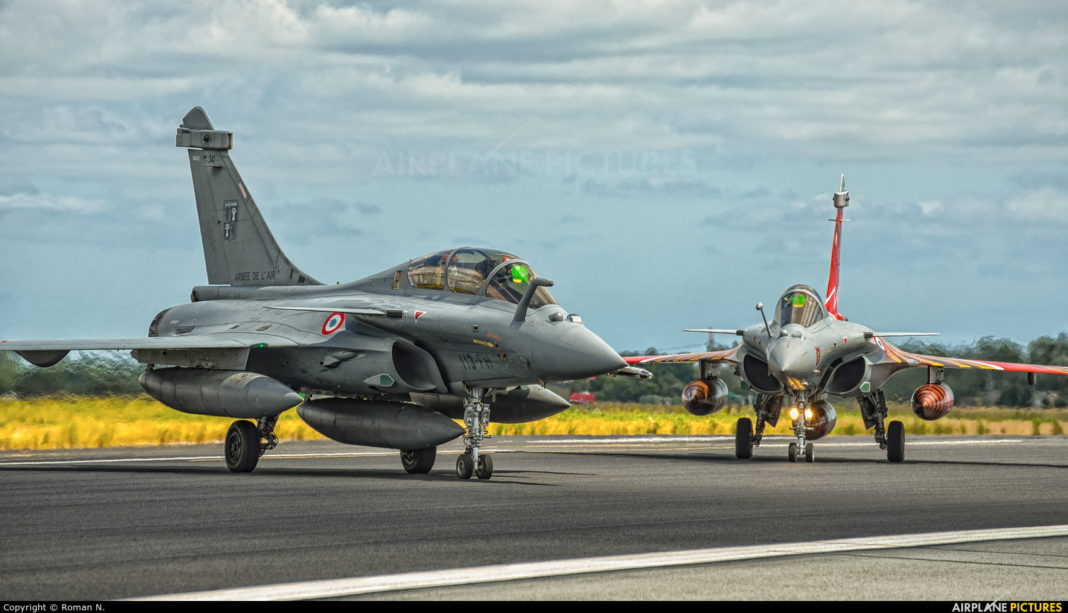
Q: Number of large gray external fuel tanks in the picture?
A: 3